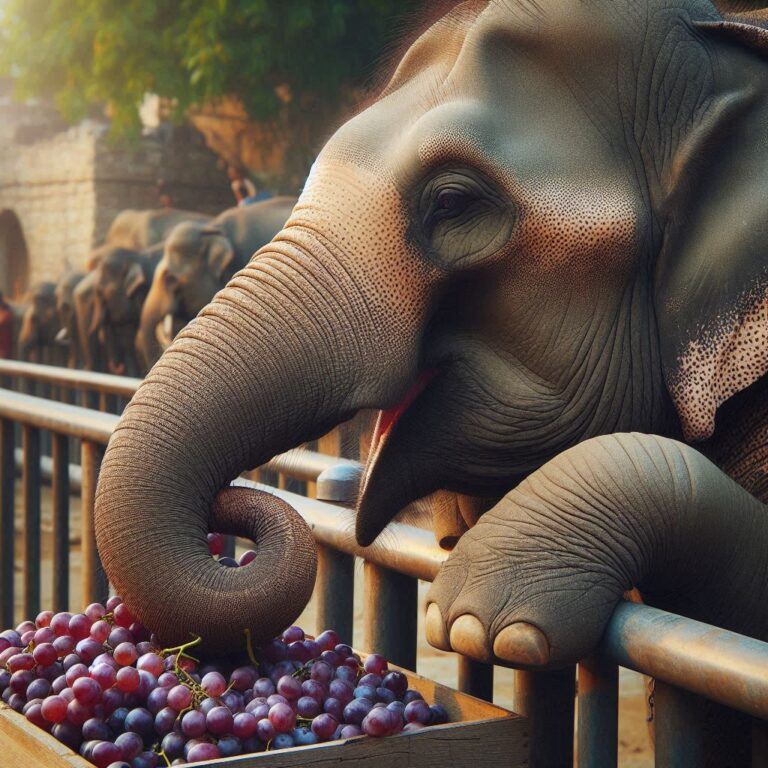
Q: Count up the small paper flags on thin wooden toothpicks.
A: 0